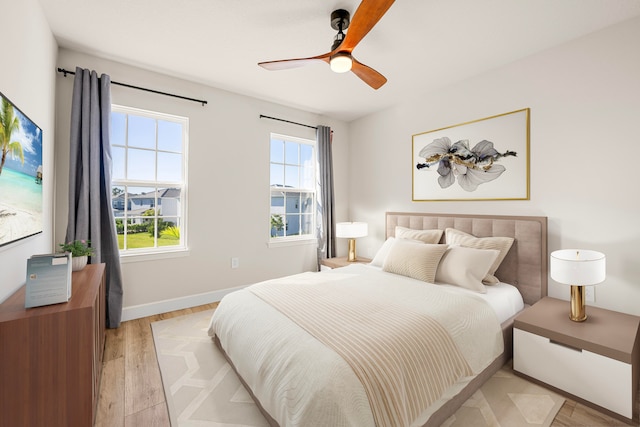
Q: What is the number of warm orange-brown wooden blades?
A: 3